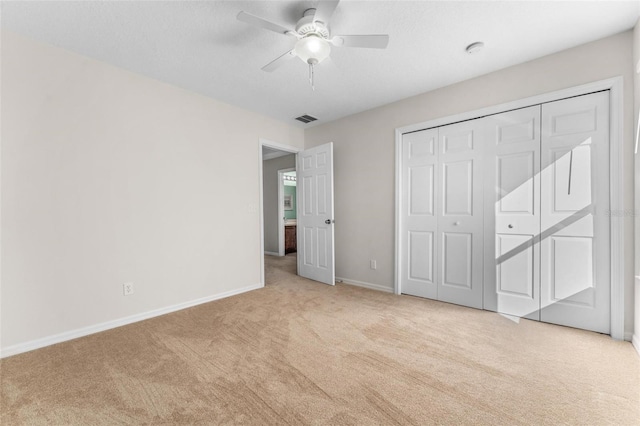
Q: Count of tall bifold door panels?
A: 4